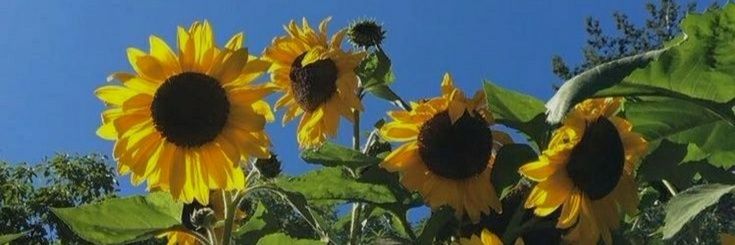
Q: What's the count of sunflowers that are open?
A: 4